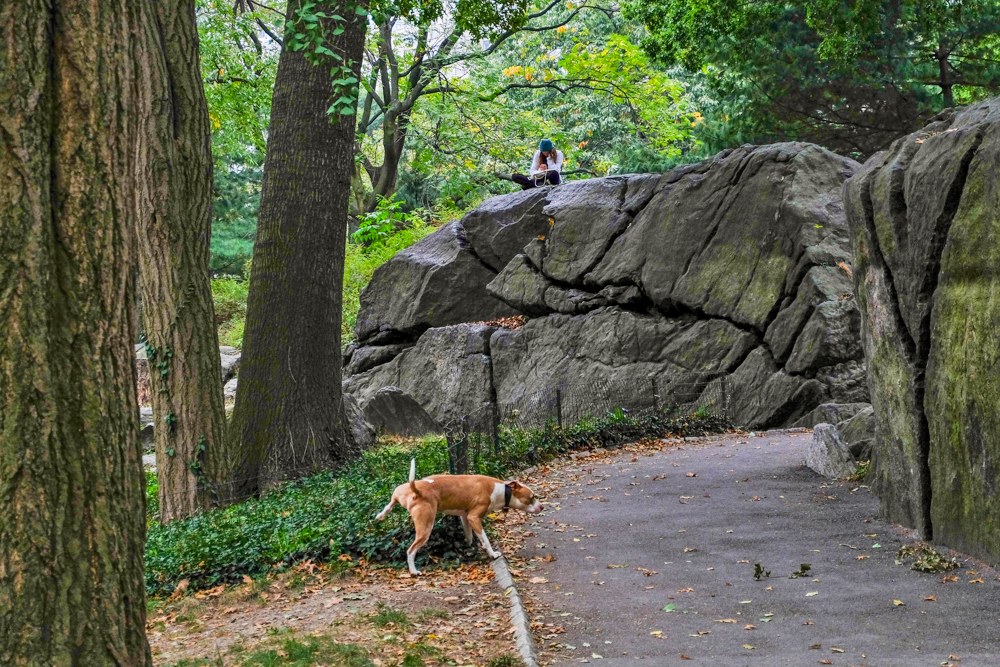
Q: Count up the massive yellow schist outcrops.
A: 0